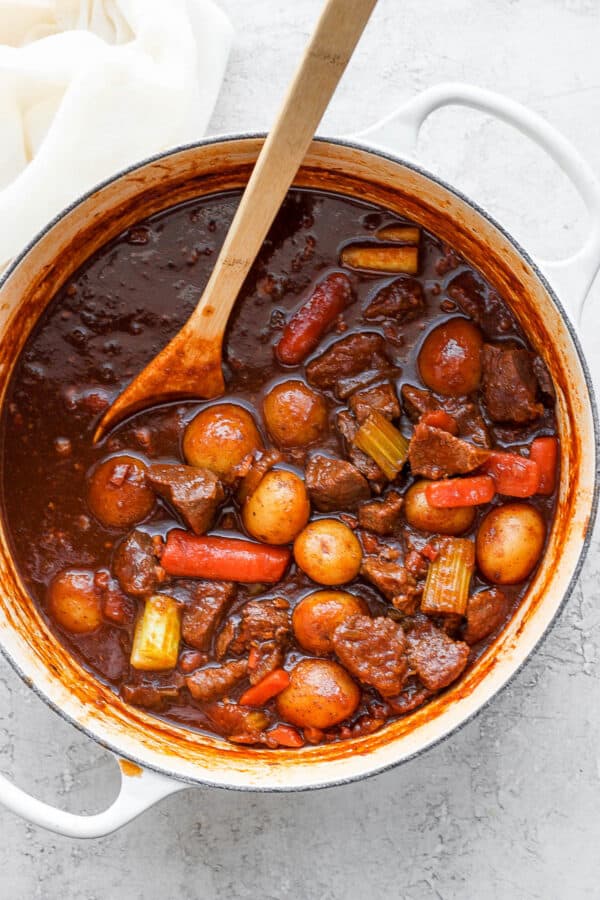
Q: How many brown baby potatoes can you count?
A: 11